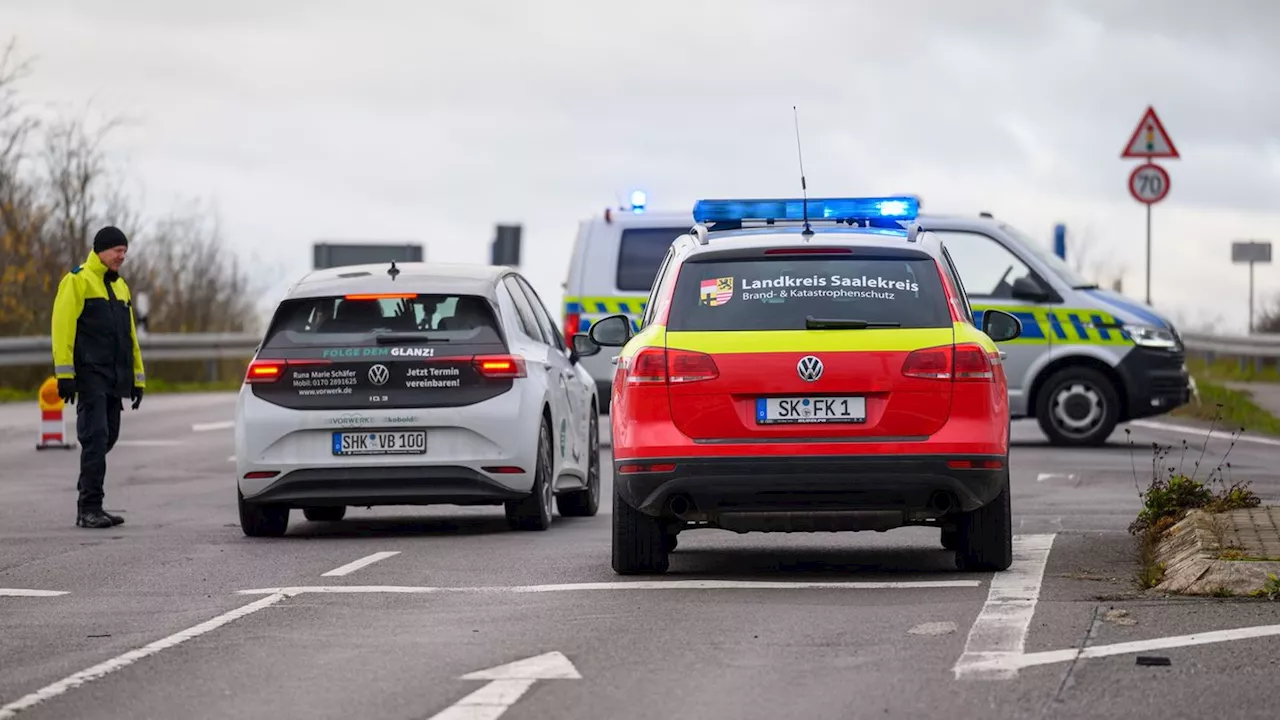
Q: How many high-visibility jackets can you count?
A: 1